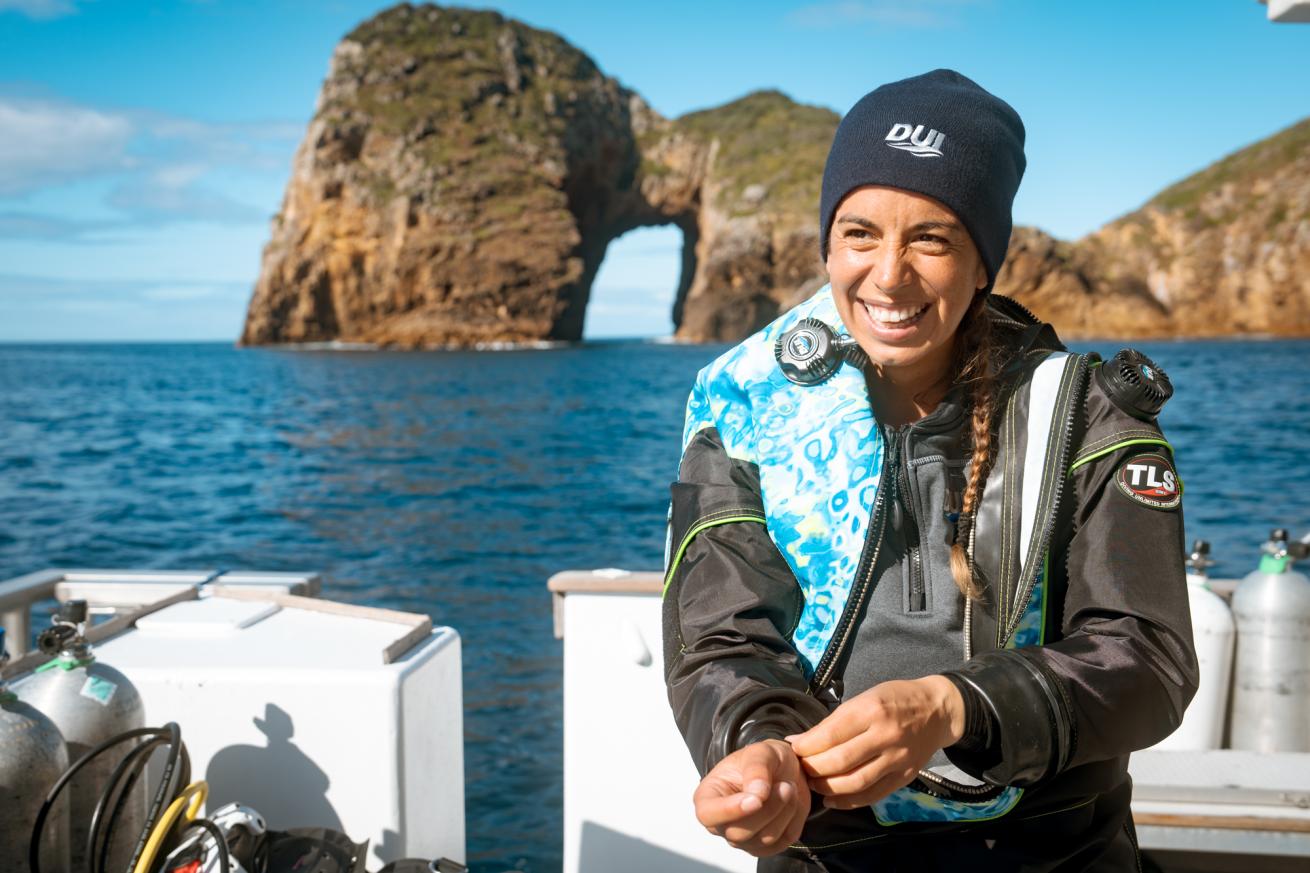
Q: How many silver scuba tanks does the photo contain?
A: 3